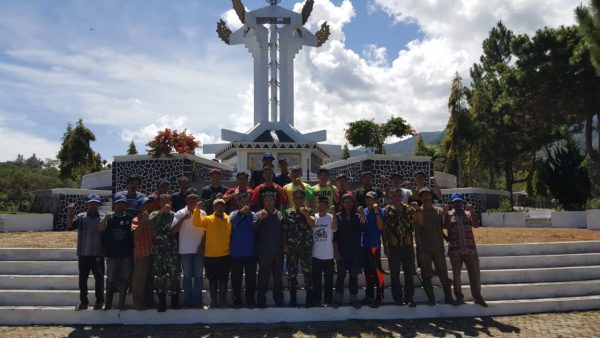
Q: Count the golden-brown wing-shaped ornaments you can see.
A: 4